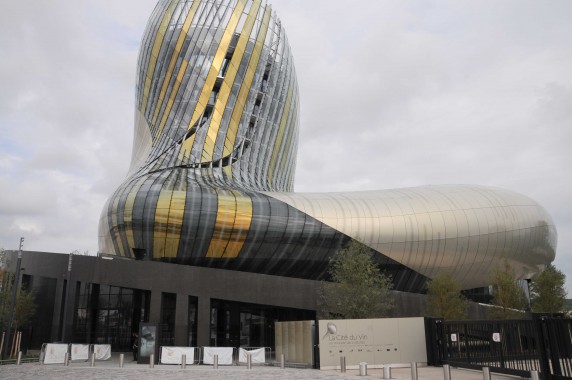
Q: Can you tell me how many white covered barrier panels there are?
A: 6